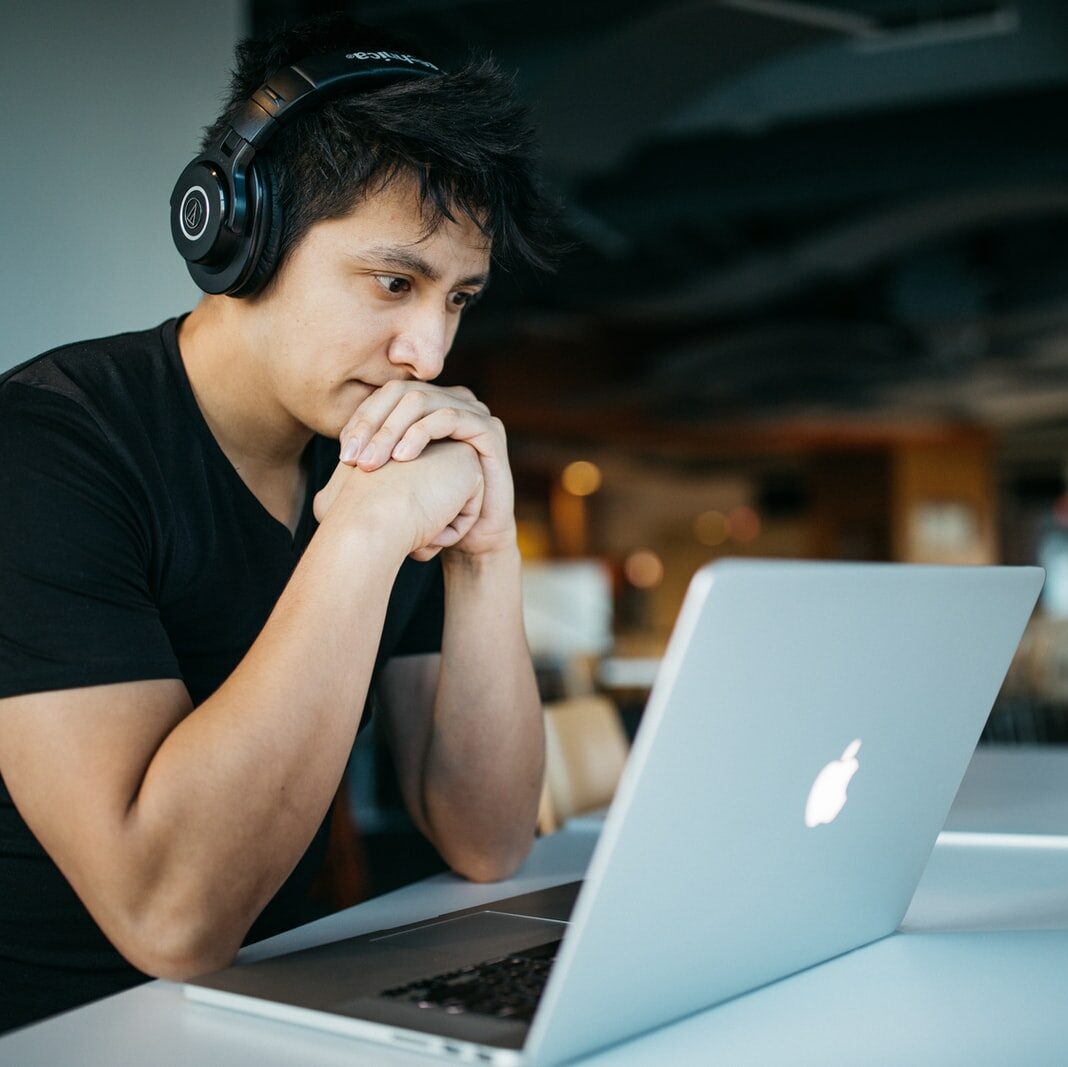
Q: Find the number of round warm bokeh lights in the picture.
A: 4